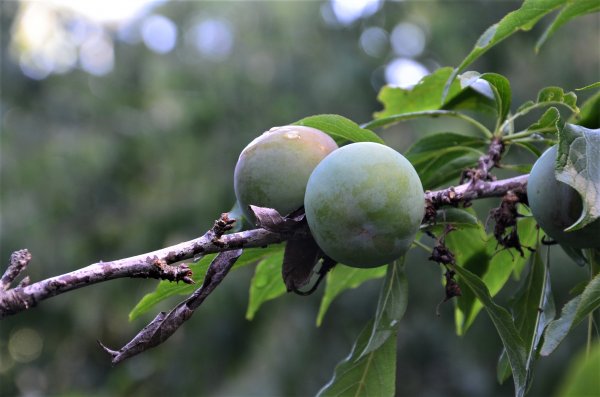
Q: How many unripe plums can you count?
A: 3